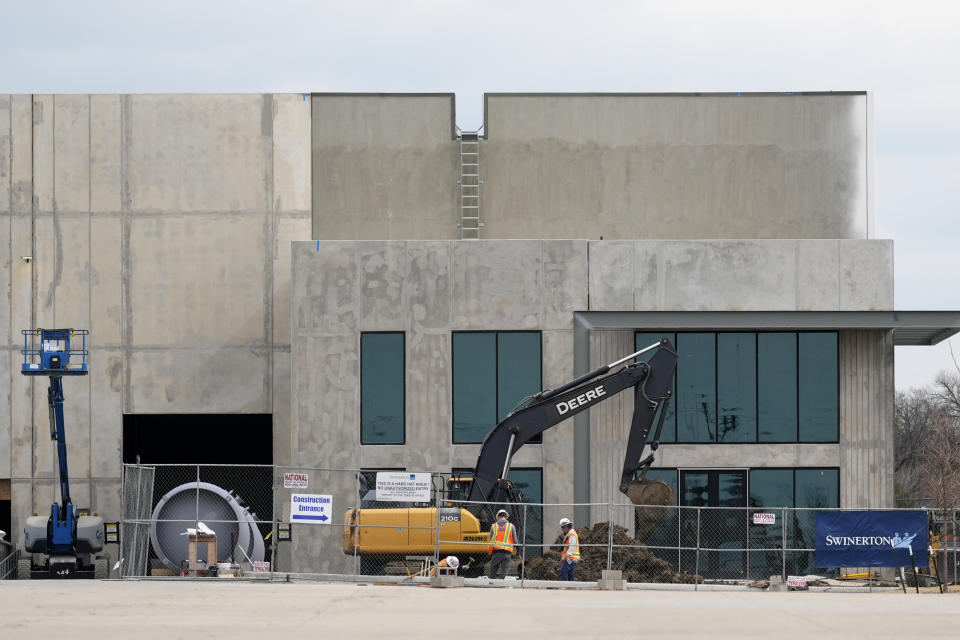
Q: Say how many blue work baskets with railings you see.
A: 1